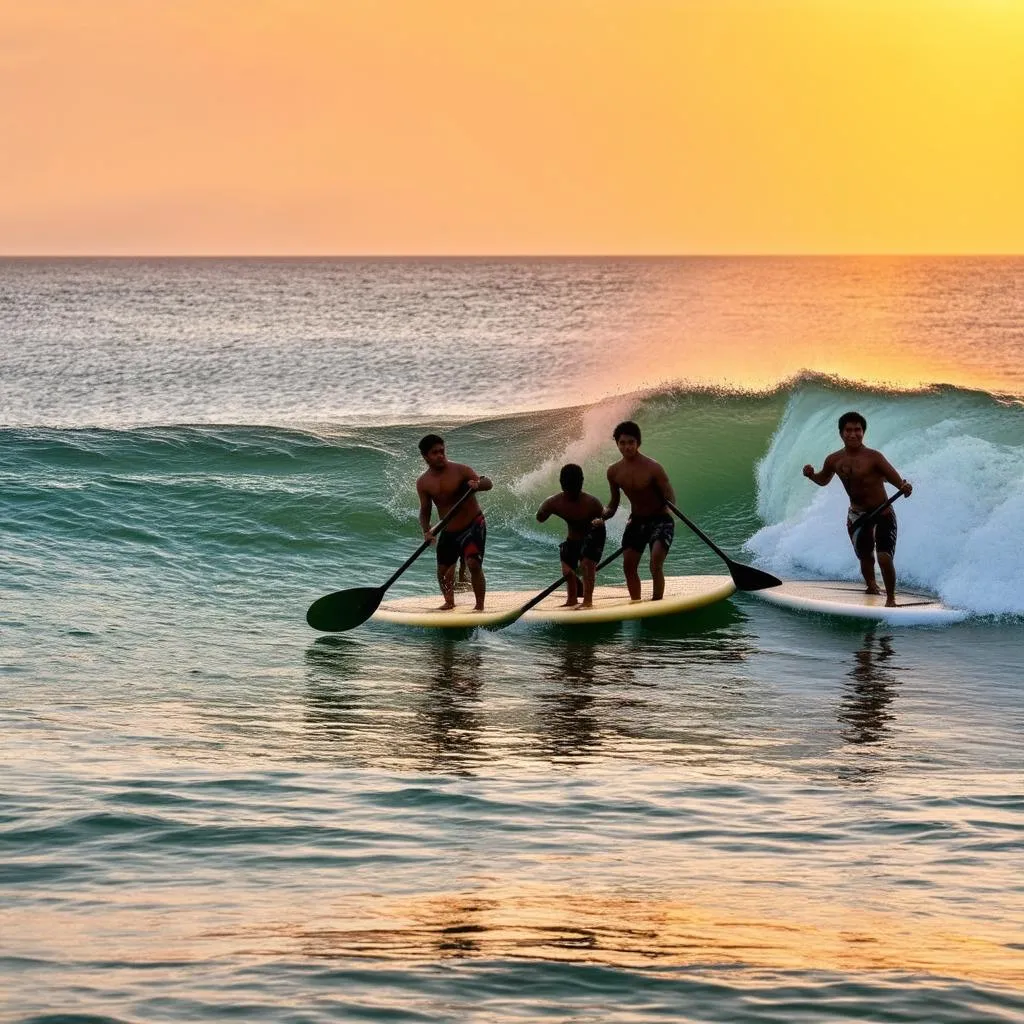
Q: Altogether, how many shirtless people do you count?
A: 4